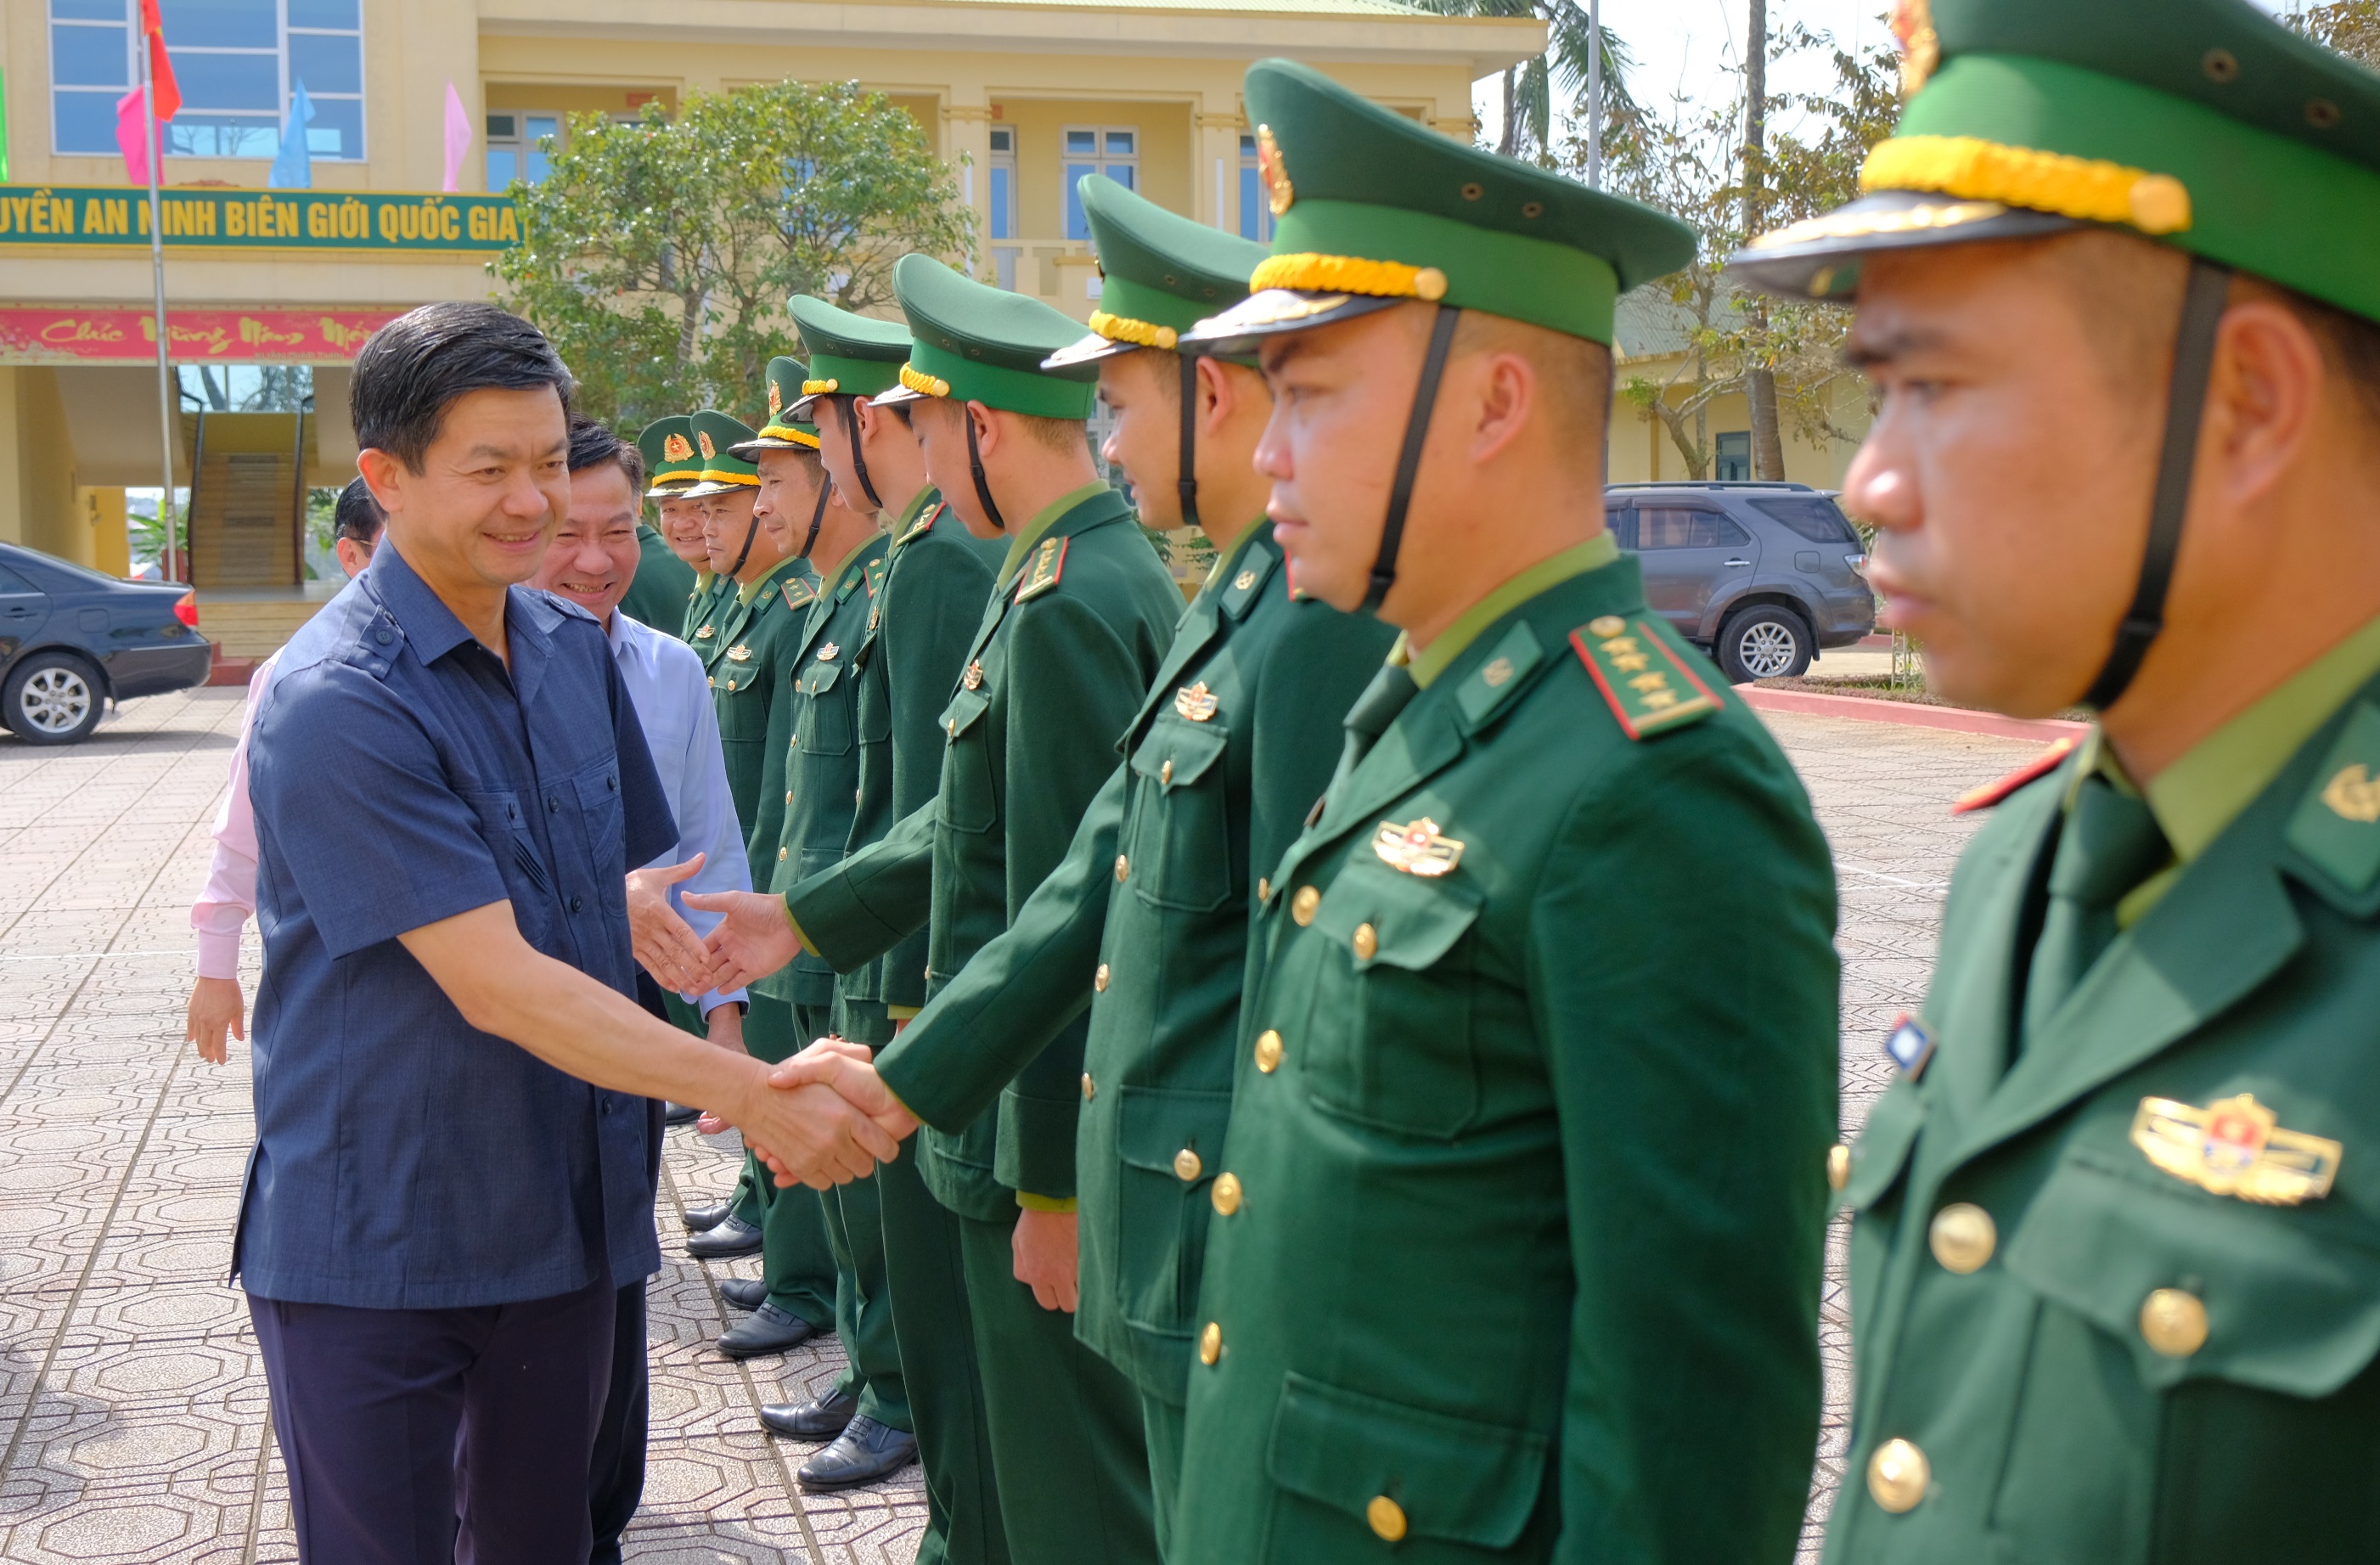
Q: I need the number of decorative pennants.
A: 4